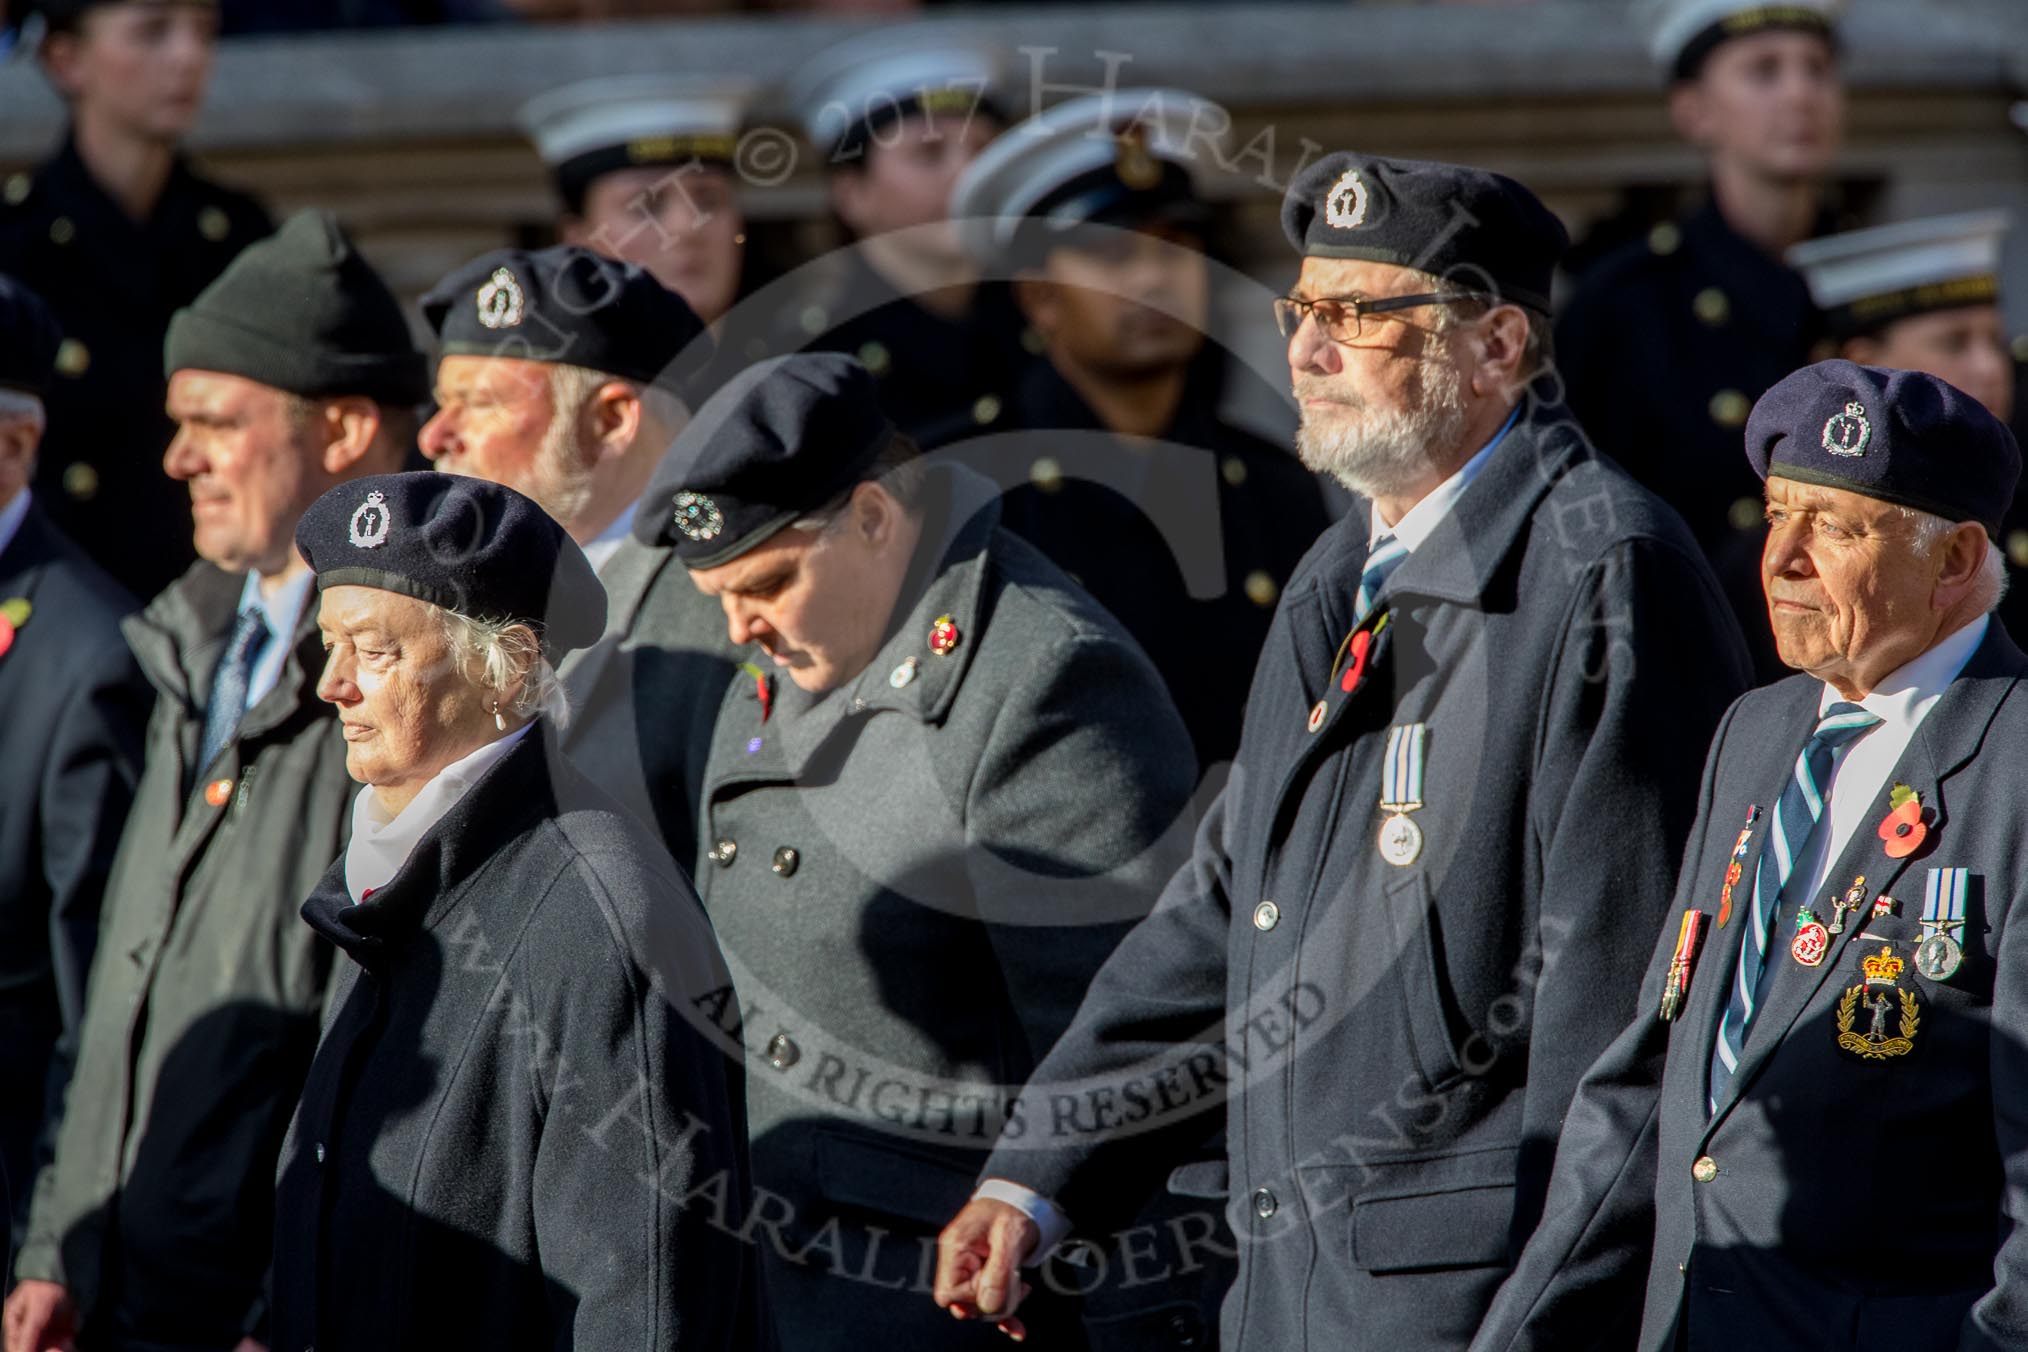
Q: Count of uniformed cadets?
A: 6